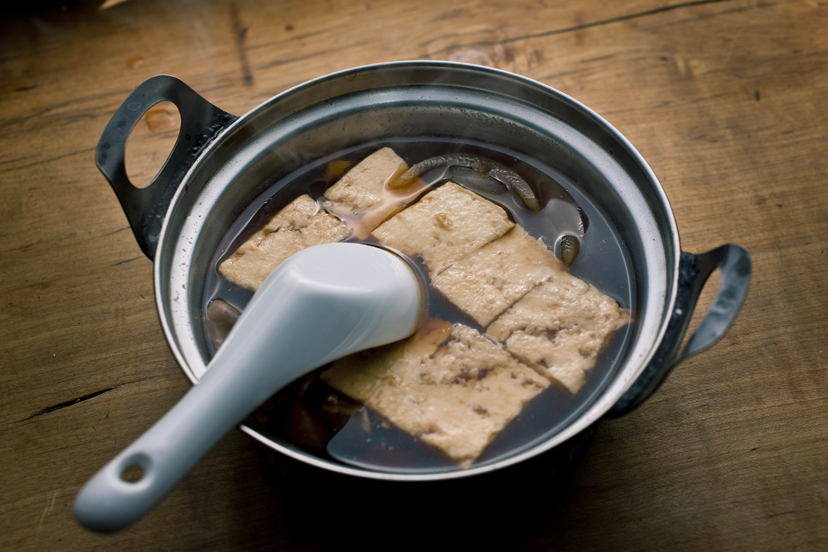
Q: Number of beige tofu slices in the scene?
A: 6